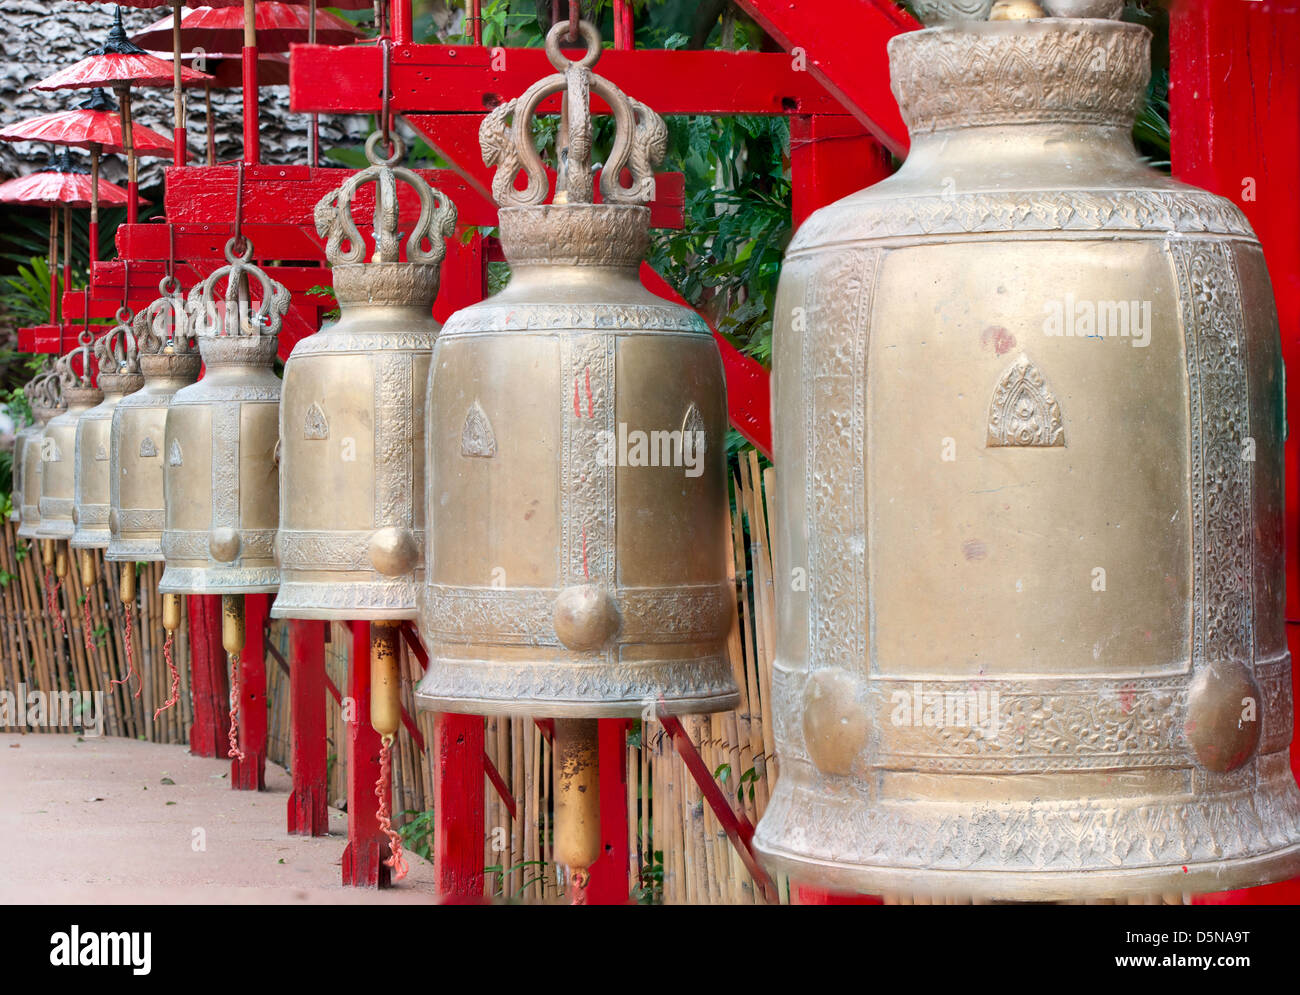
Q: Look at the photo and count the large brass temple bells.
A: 9